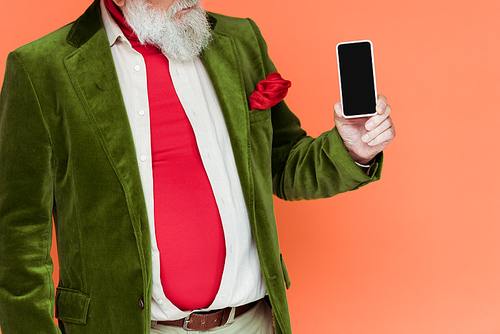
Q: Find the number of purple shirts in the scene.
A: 0